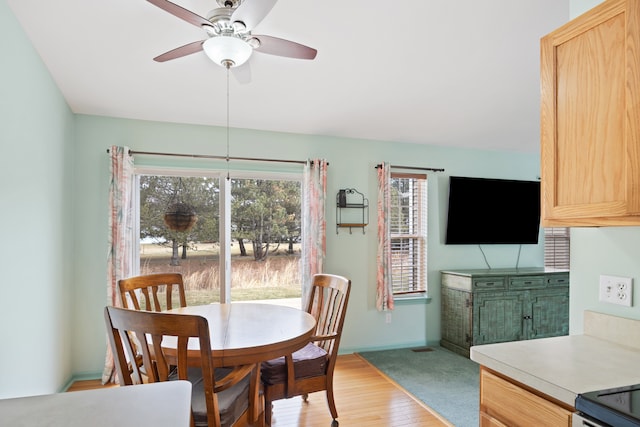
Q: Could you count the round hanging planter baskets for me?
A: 1